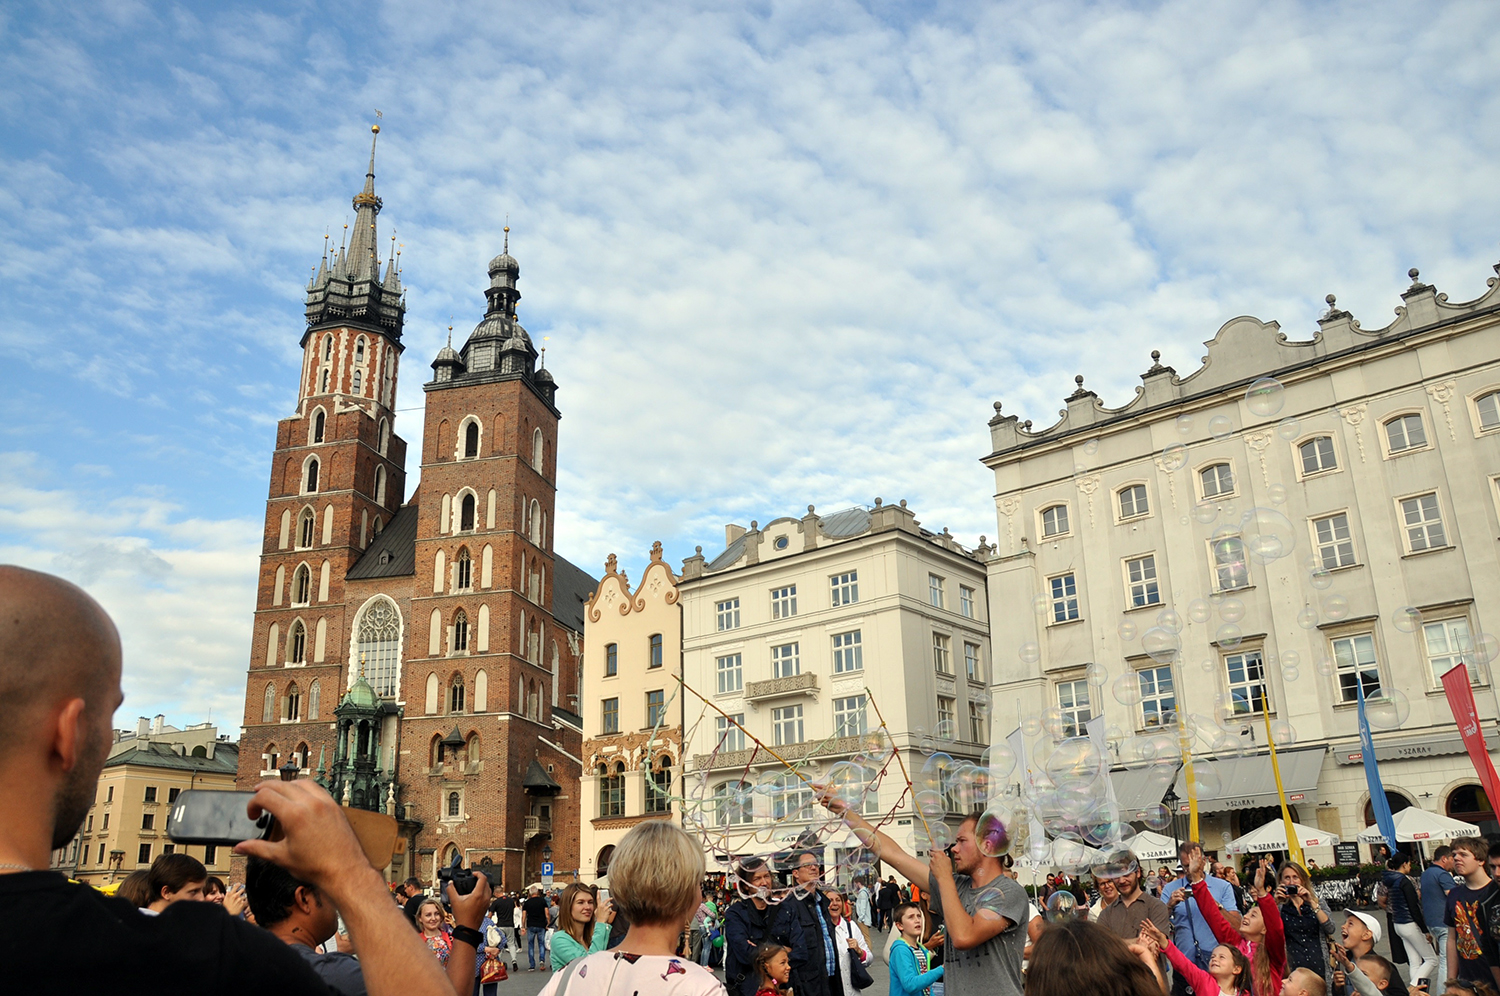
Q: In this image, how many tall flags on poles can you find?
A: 6